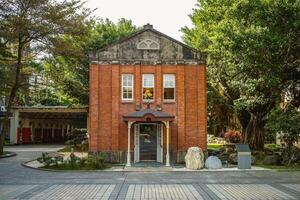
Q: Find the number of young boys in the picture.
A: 0